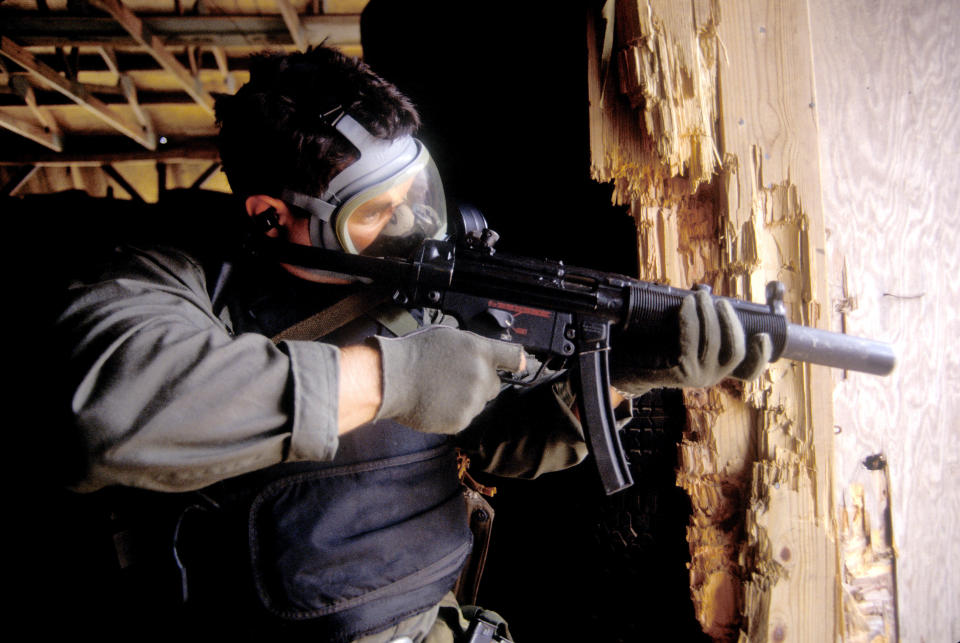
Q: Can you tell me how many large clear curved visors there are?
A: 1